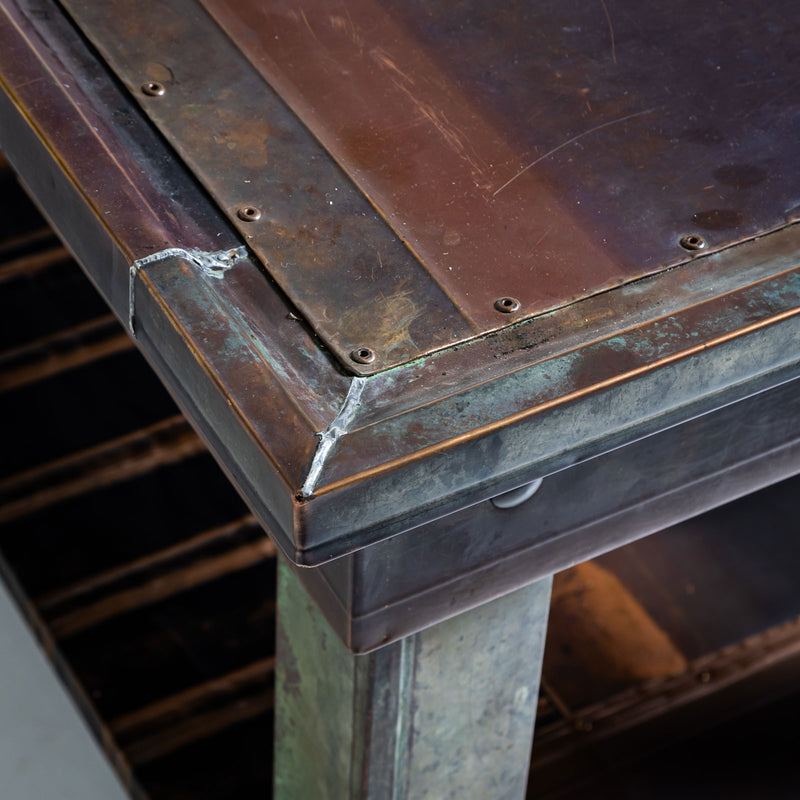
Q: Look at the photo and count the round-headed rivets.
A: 5